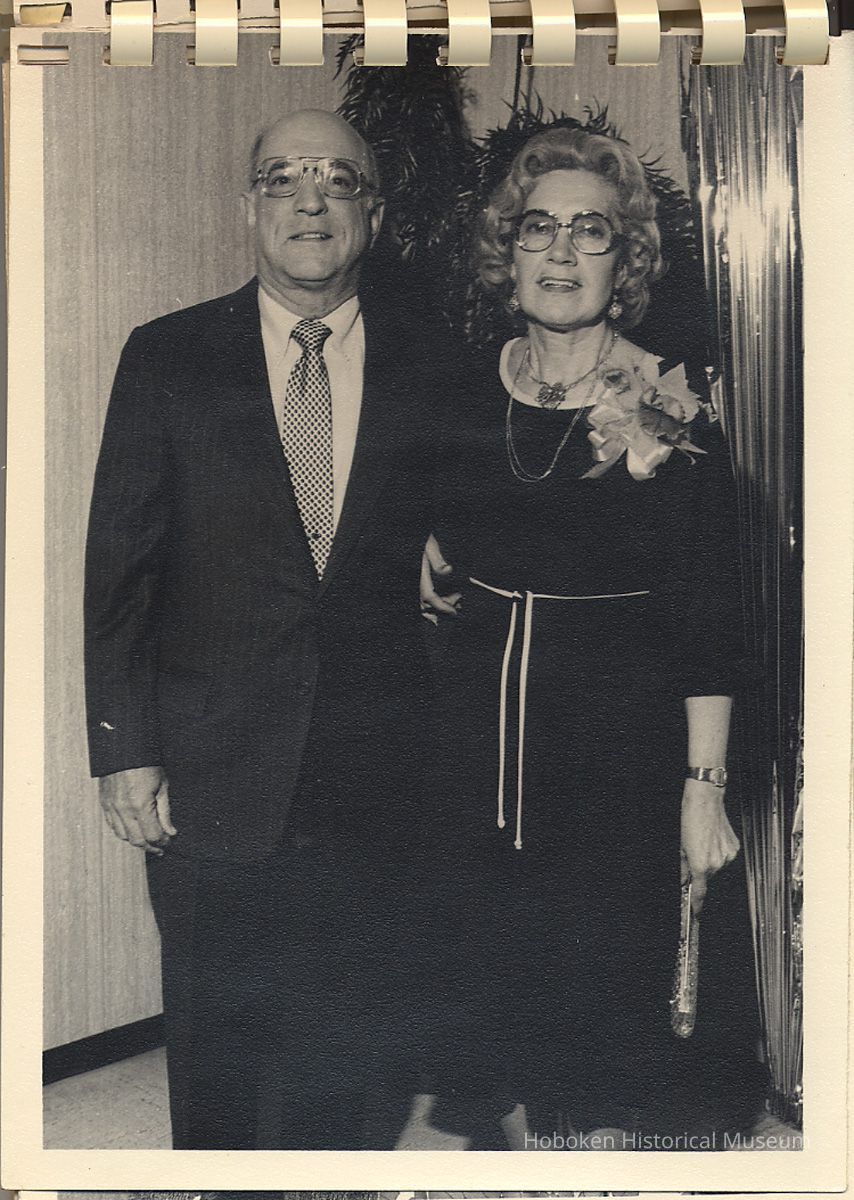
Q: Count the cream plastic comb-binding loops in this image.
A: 9